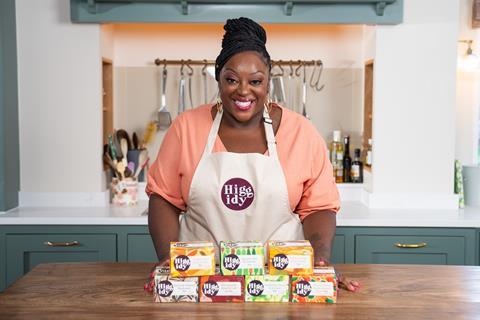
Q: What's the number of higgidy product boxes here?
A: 7